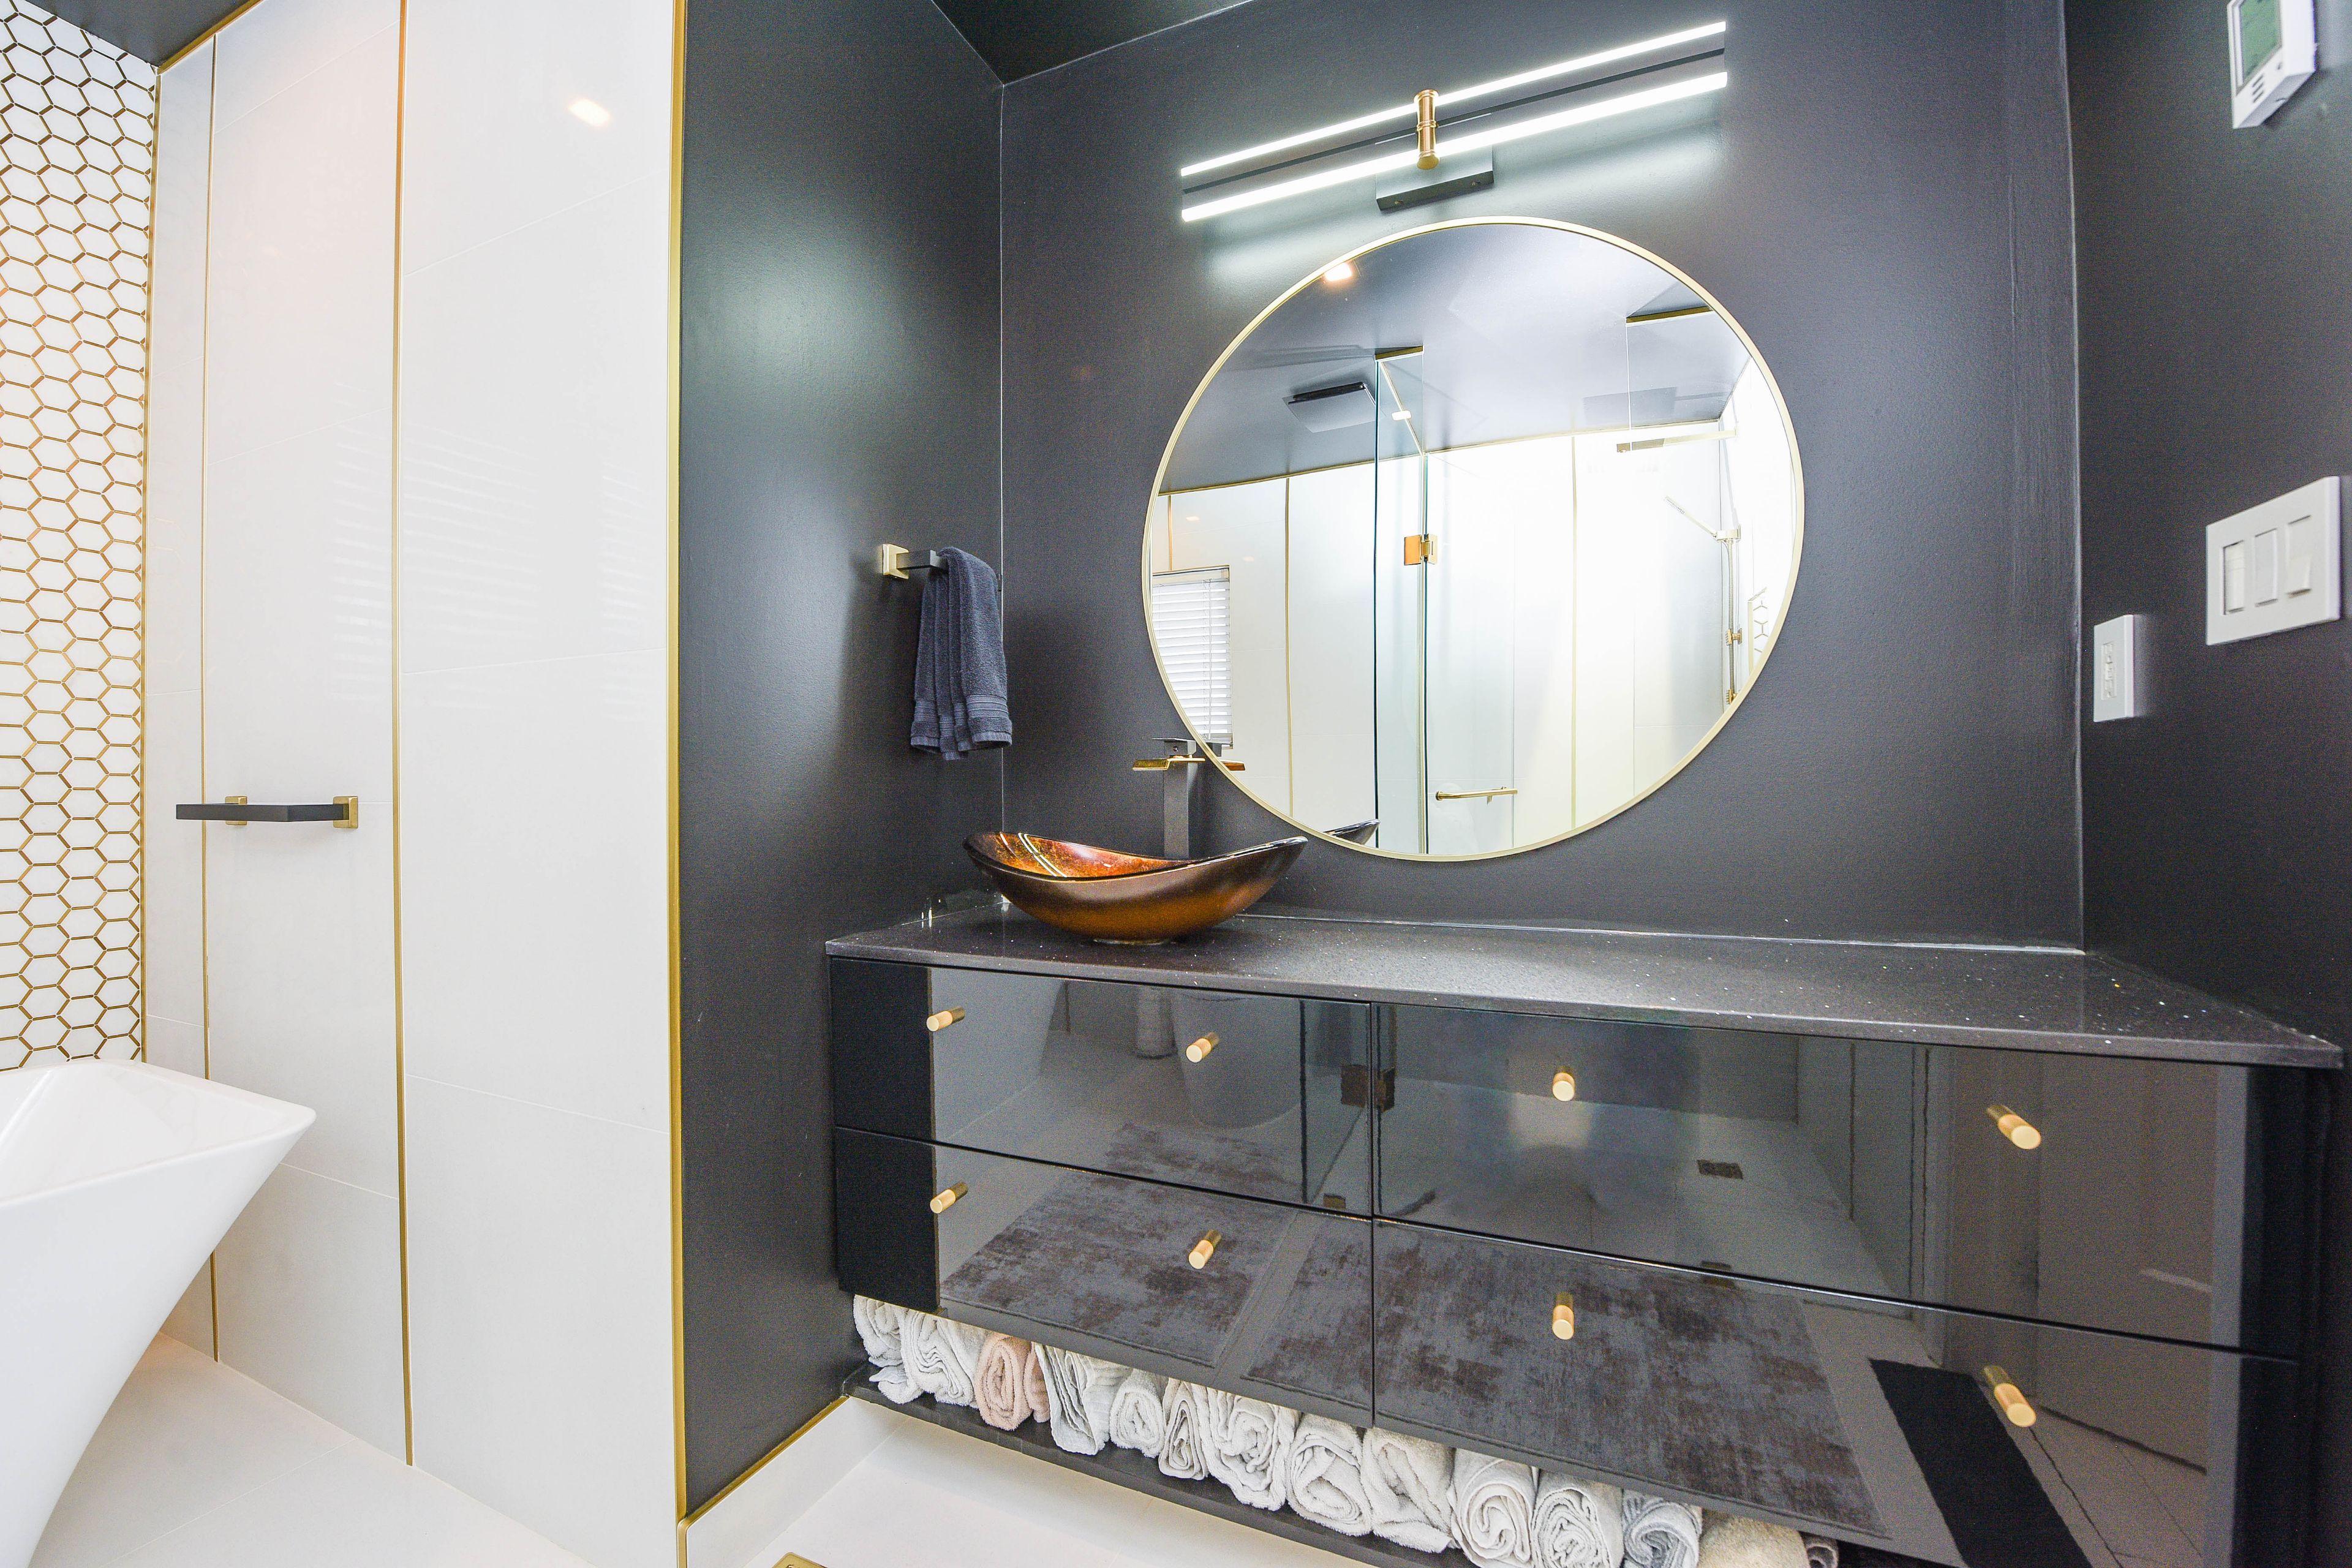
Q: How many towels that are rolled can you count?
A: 14